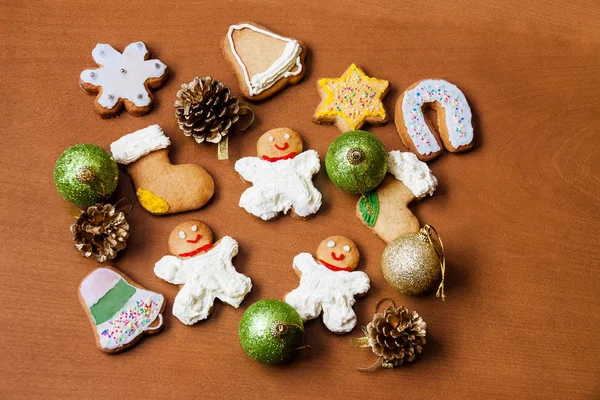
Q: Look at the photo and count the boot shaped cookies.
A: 2